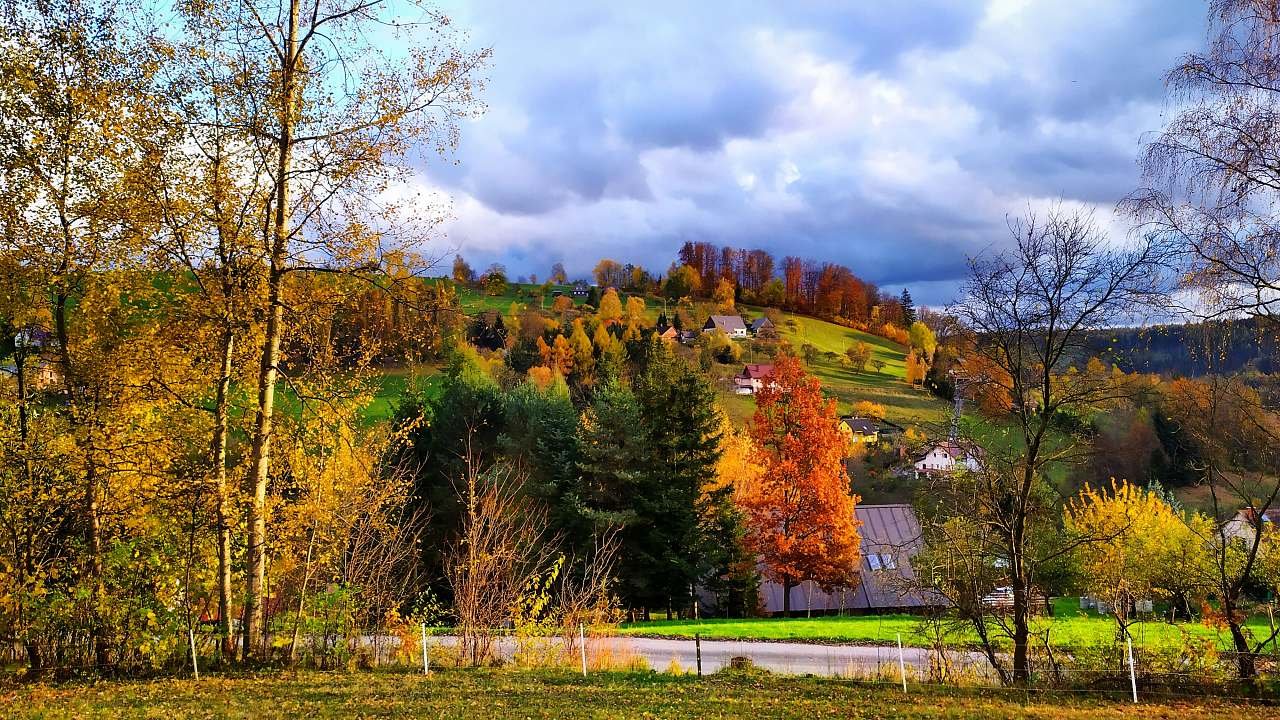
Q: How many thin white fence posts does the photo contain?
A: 5